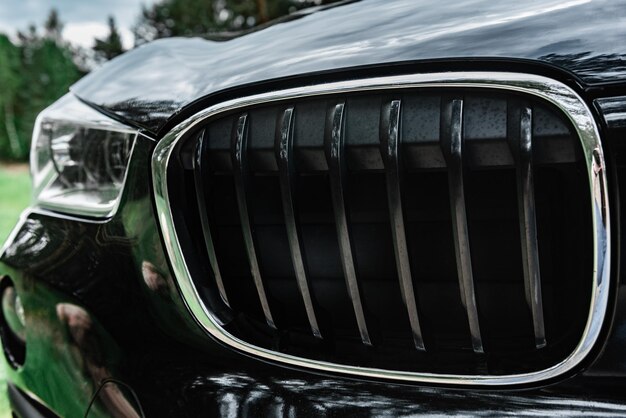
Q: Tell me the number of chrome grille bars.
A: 7